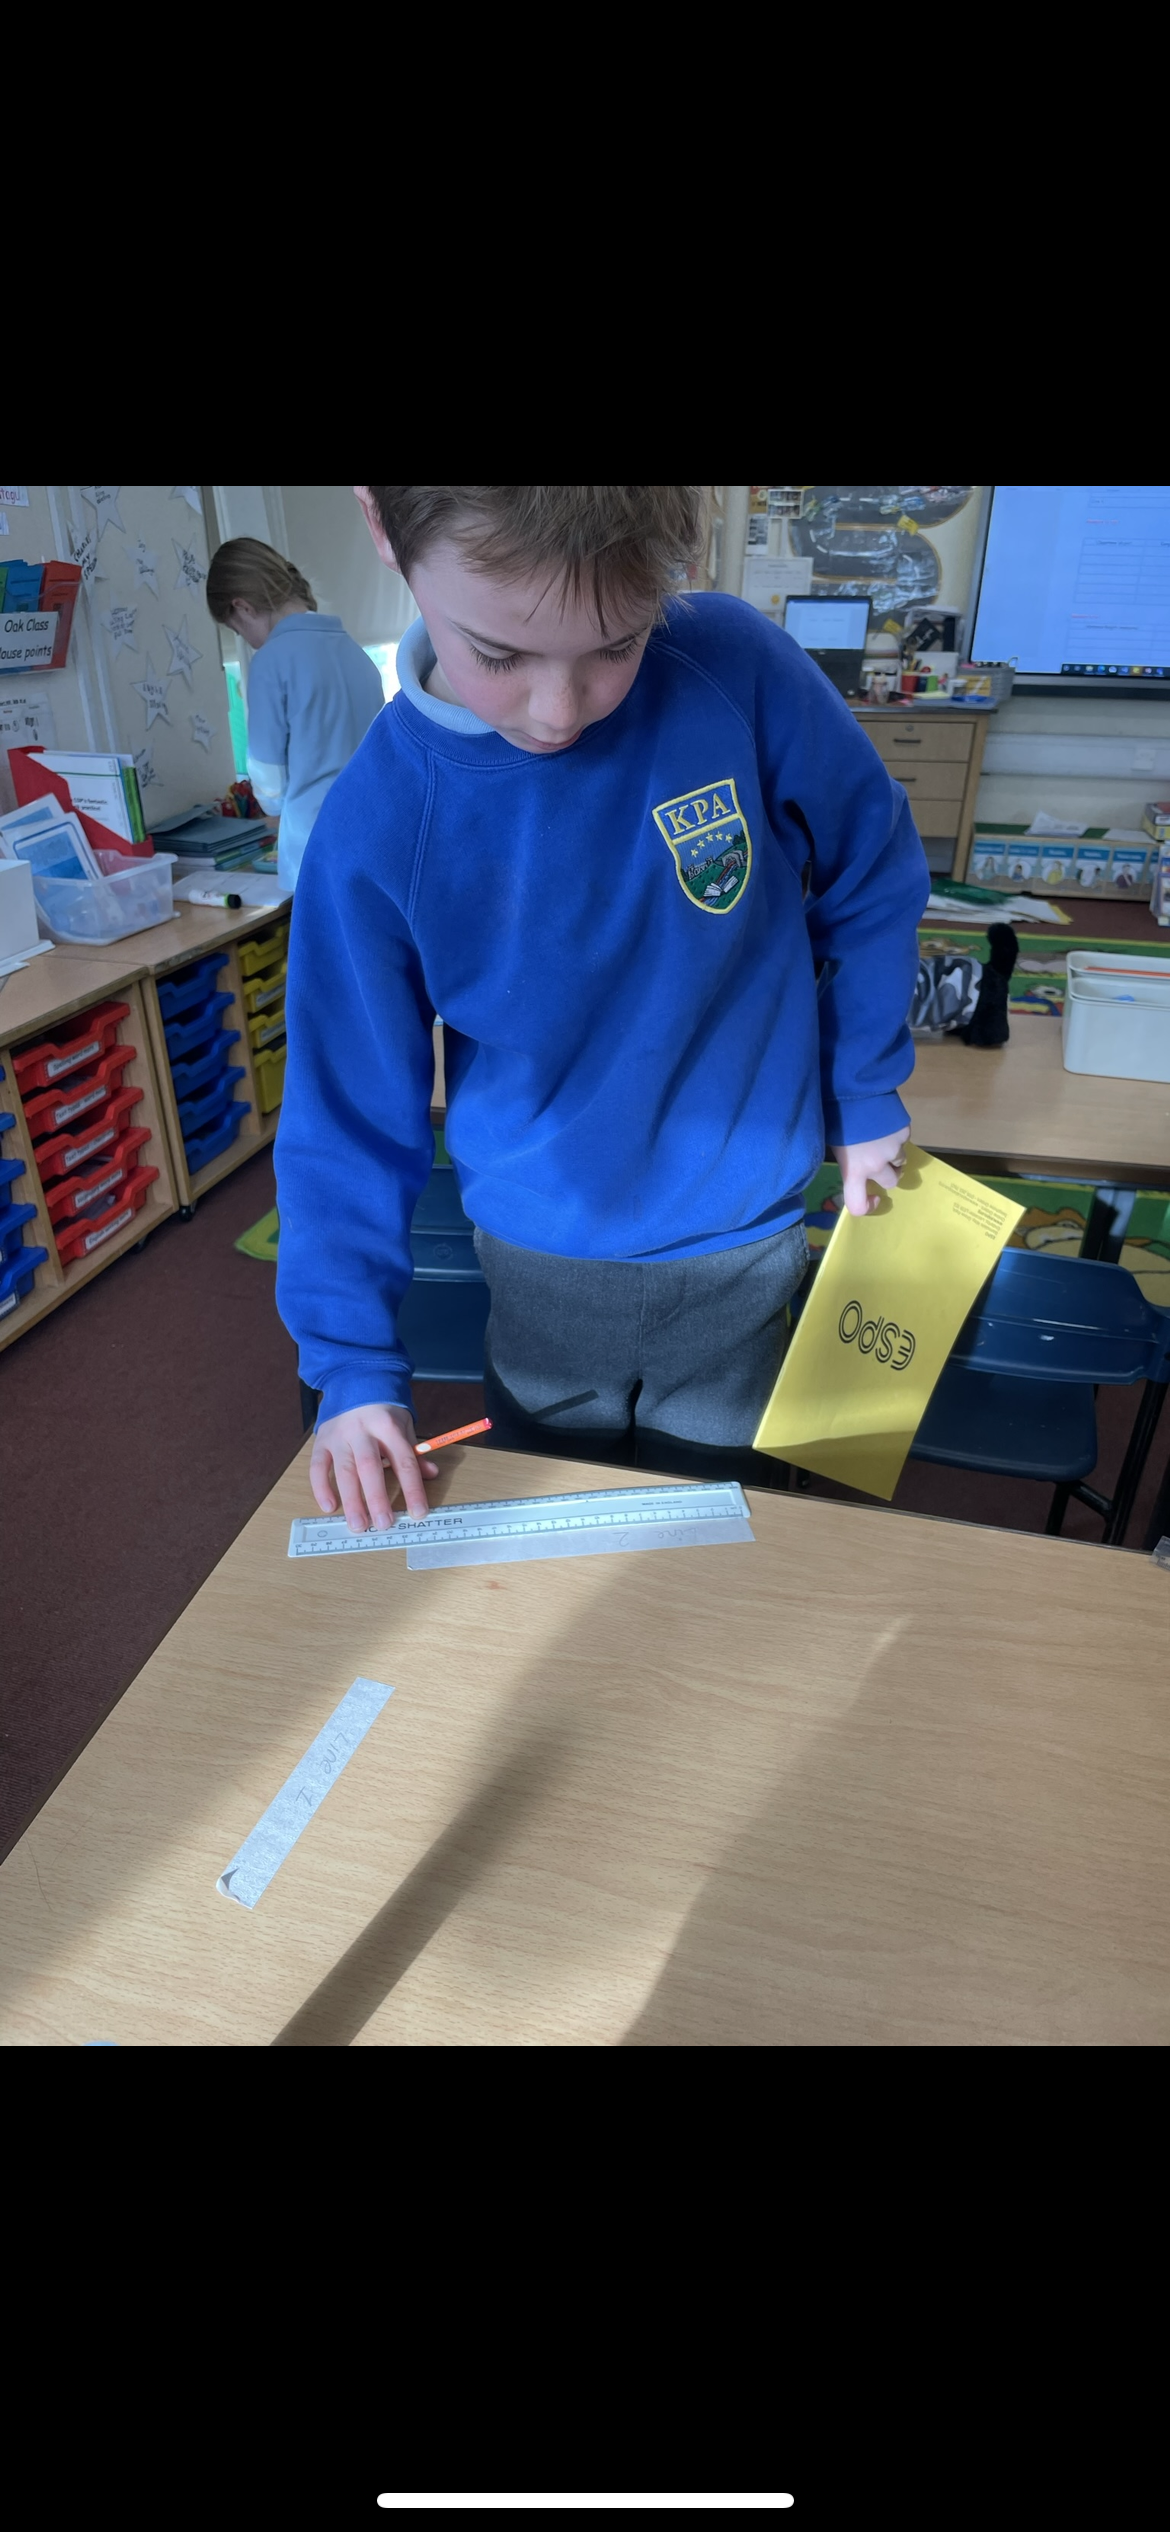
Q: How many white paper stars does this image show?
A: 10